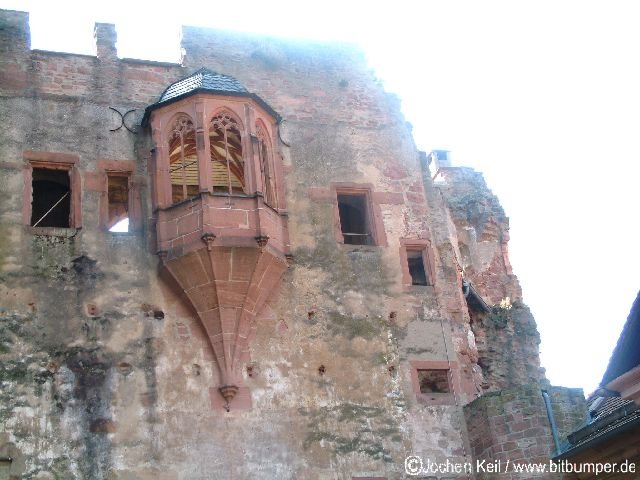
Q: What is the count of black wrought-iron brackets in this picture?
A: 2